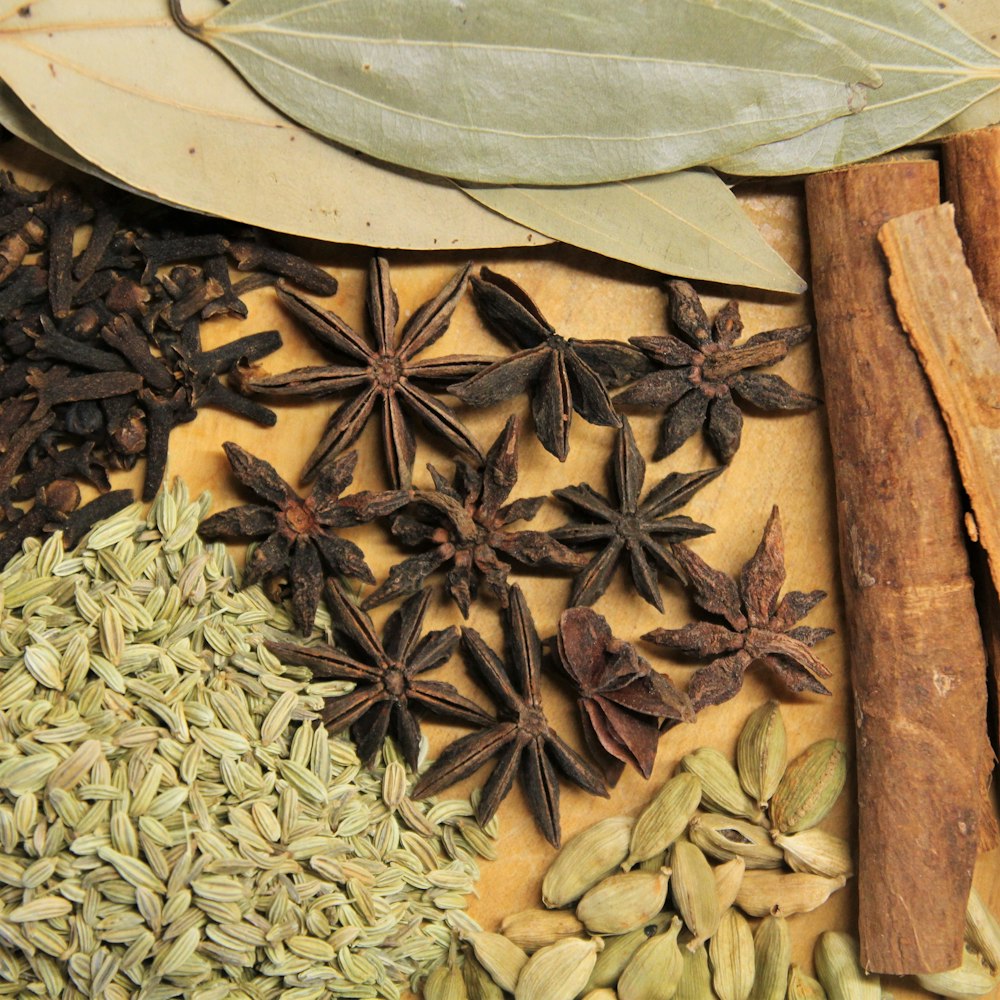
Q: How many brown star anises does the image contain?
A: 10